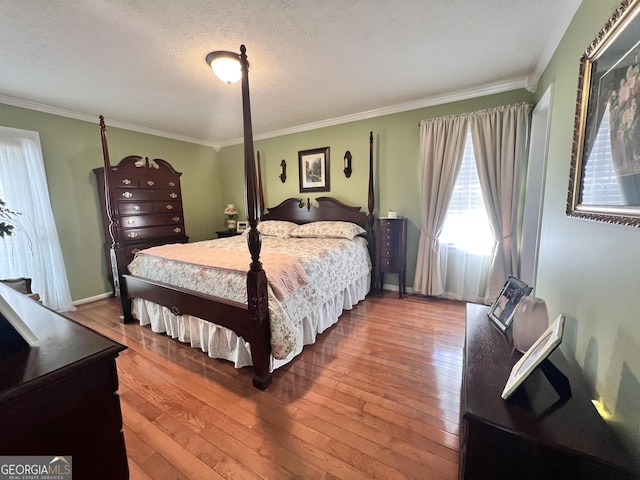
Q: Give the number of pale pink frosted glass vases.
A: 1